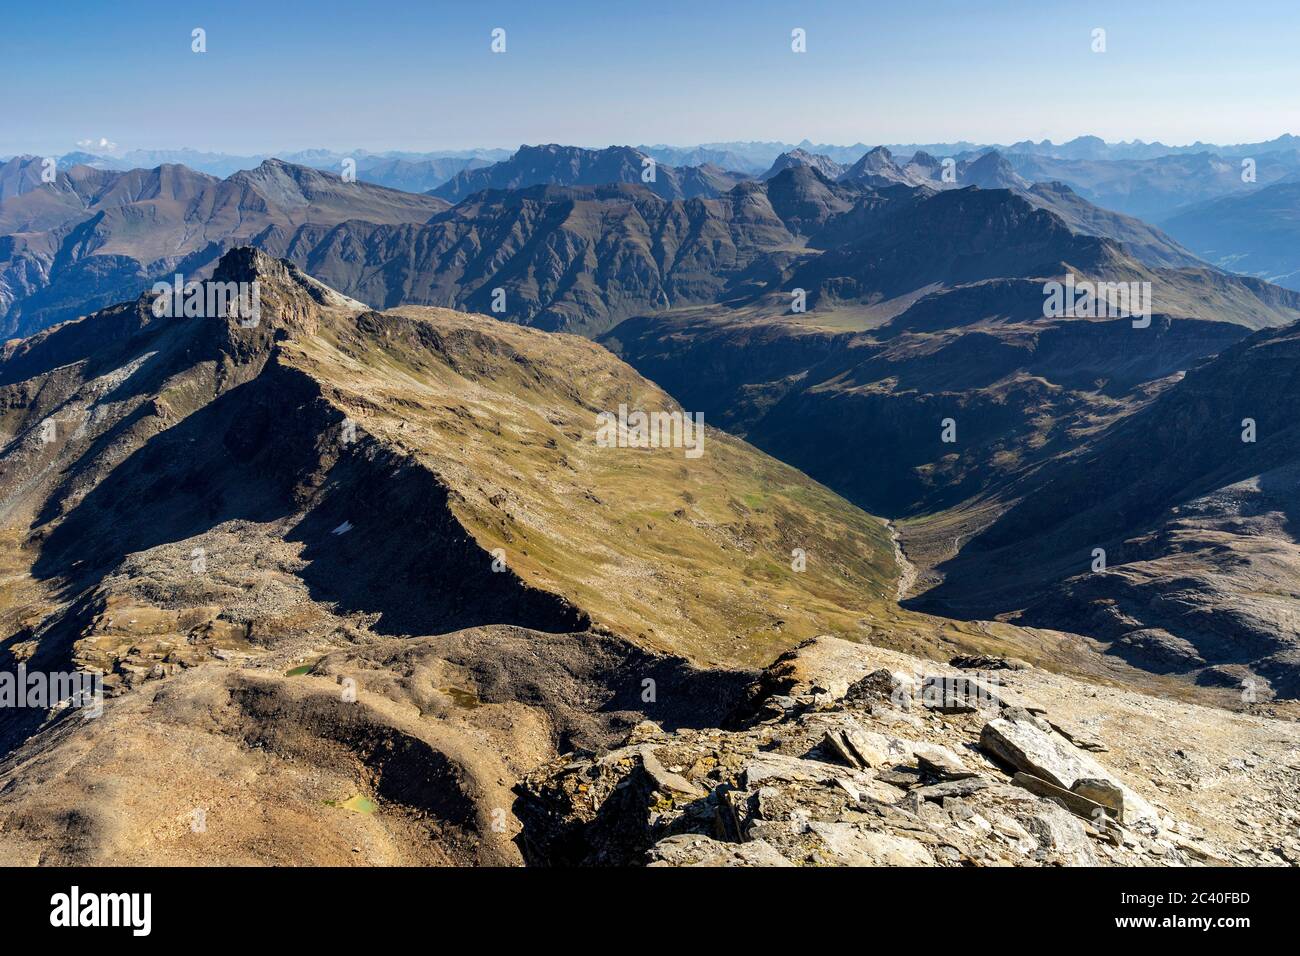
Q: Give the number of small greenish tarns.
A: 3